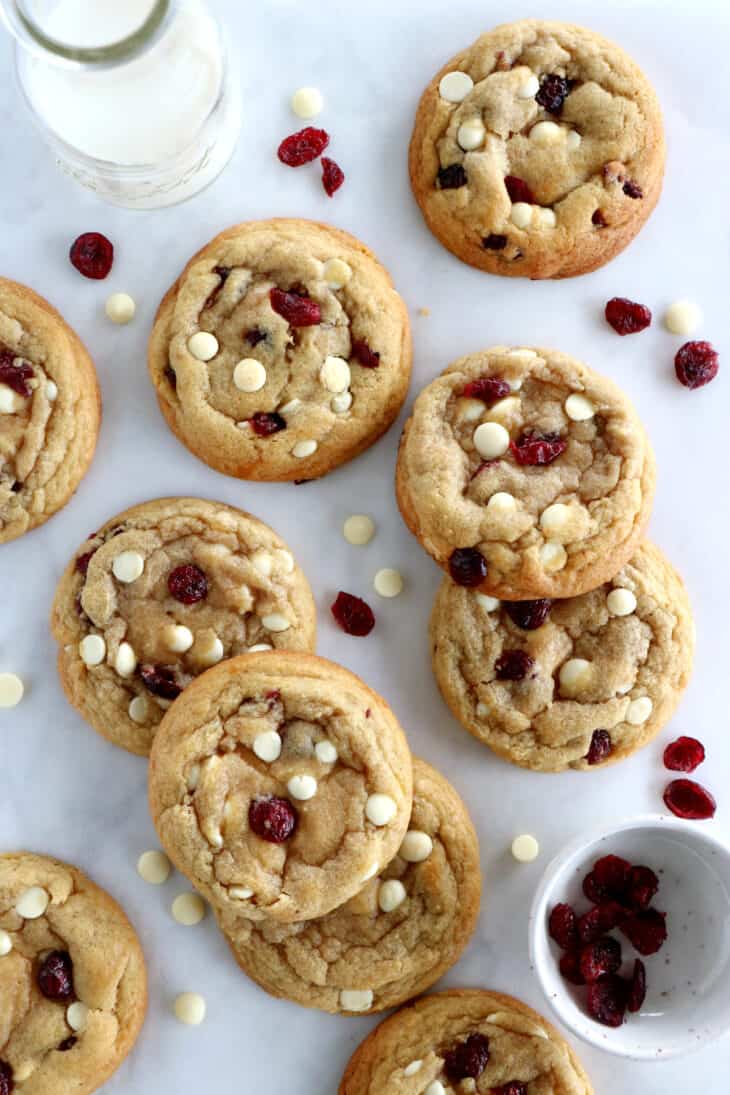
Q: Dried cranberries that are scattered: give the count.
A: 8